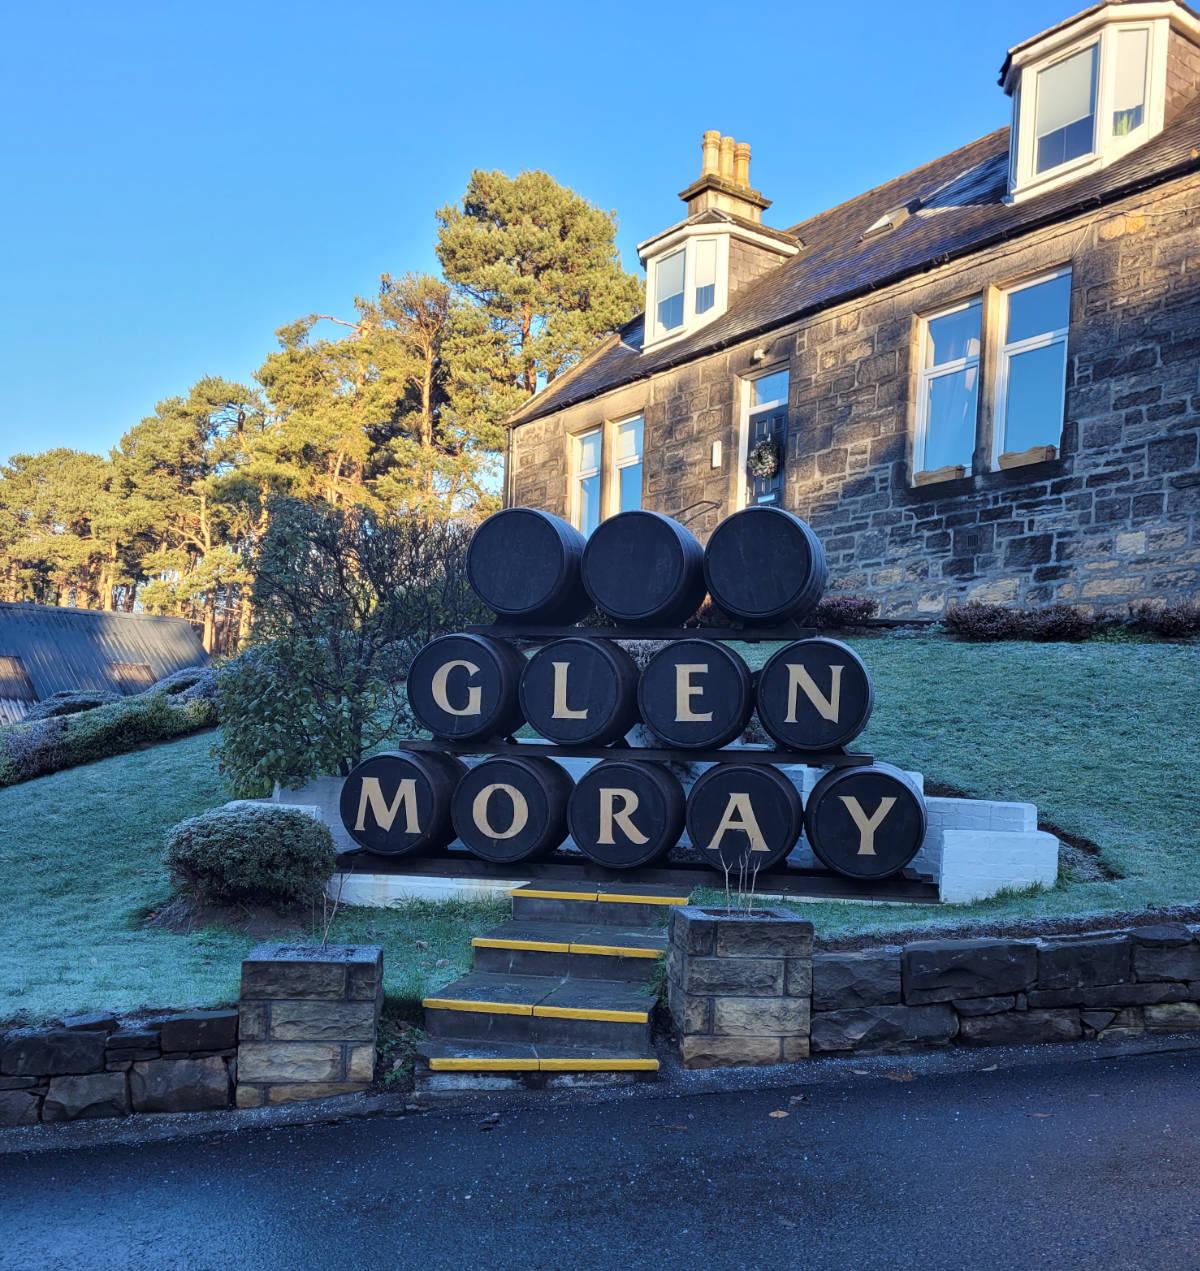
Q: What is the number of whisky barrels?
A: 12